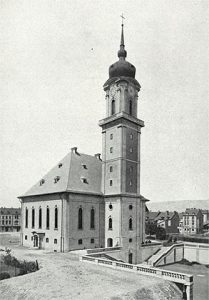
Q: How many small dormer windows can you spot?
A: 5